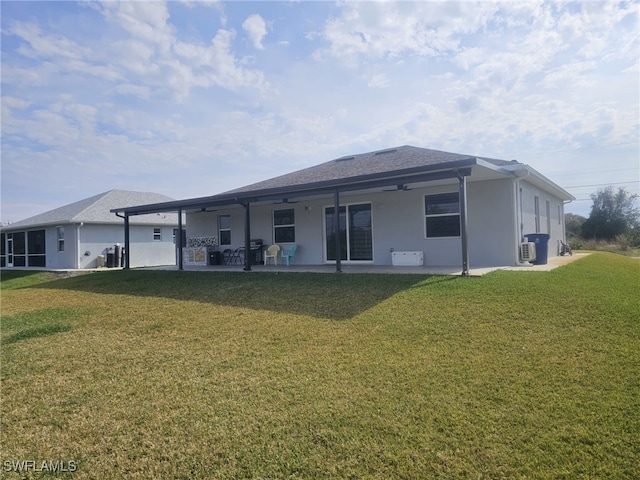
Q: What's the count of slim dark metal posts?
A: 5